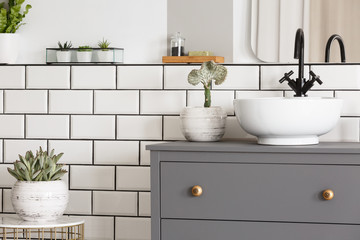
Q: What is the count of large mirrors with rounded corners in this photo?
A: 1